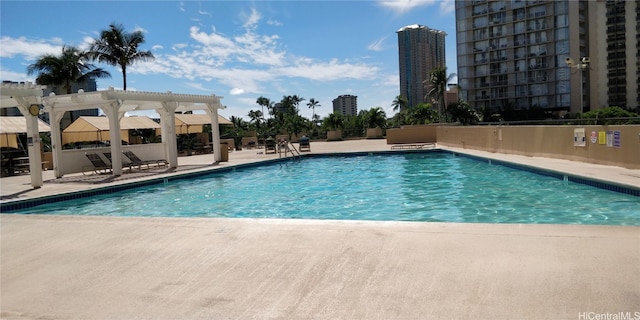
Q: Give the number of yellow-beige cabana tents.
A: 3